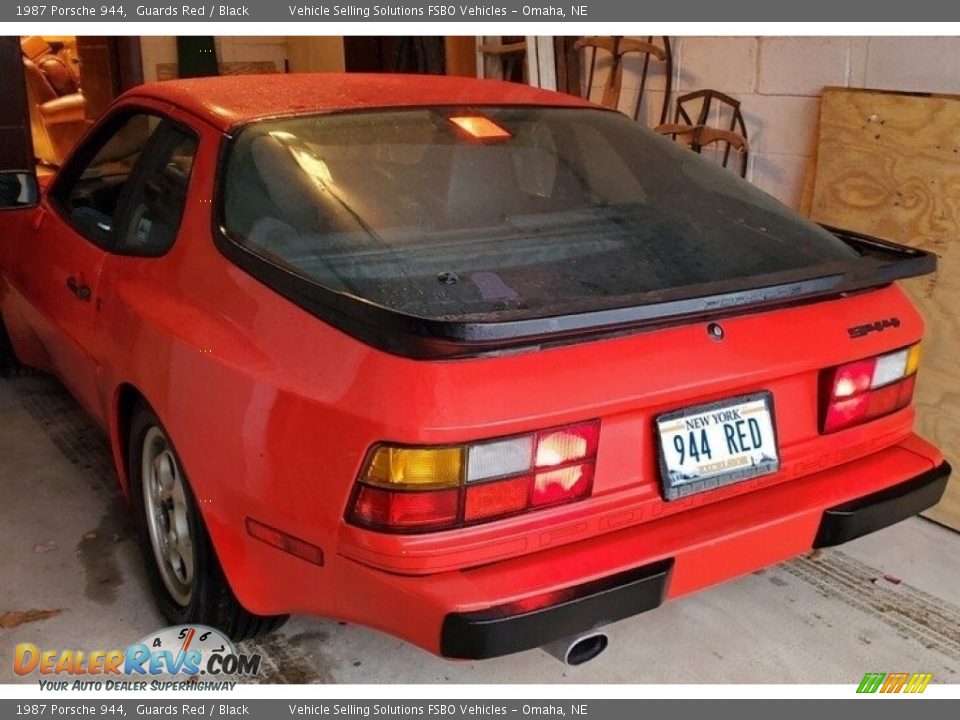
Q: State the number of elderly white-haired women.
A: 0